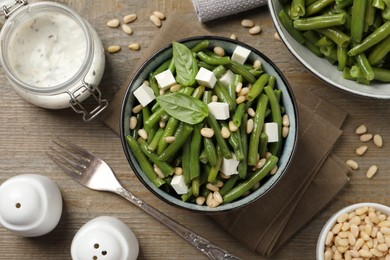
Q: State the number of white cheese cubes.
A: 9